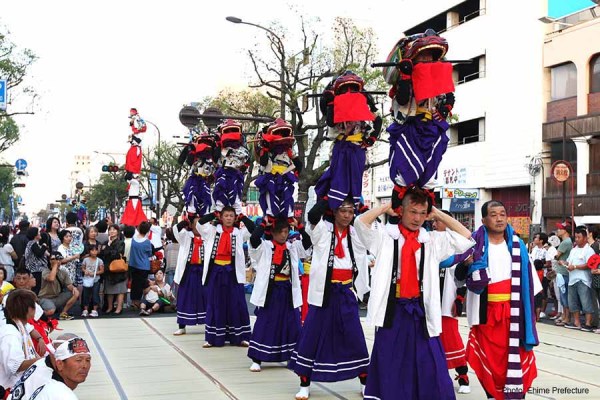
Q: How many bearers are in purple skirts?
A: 5